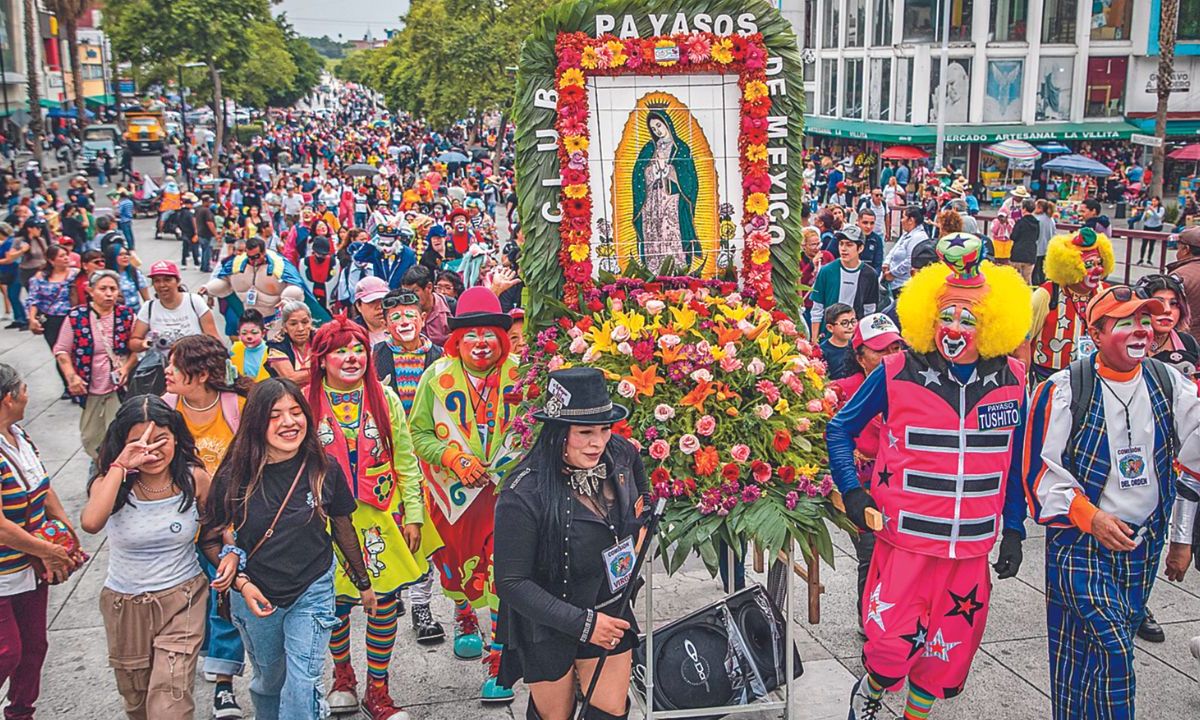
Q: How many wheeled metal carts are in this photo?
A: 1